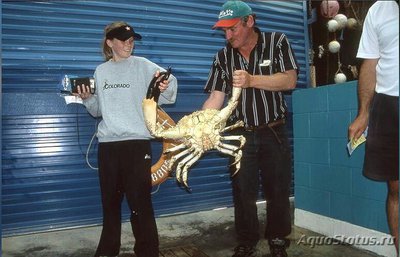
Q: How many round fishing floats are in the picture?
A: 6